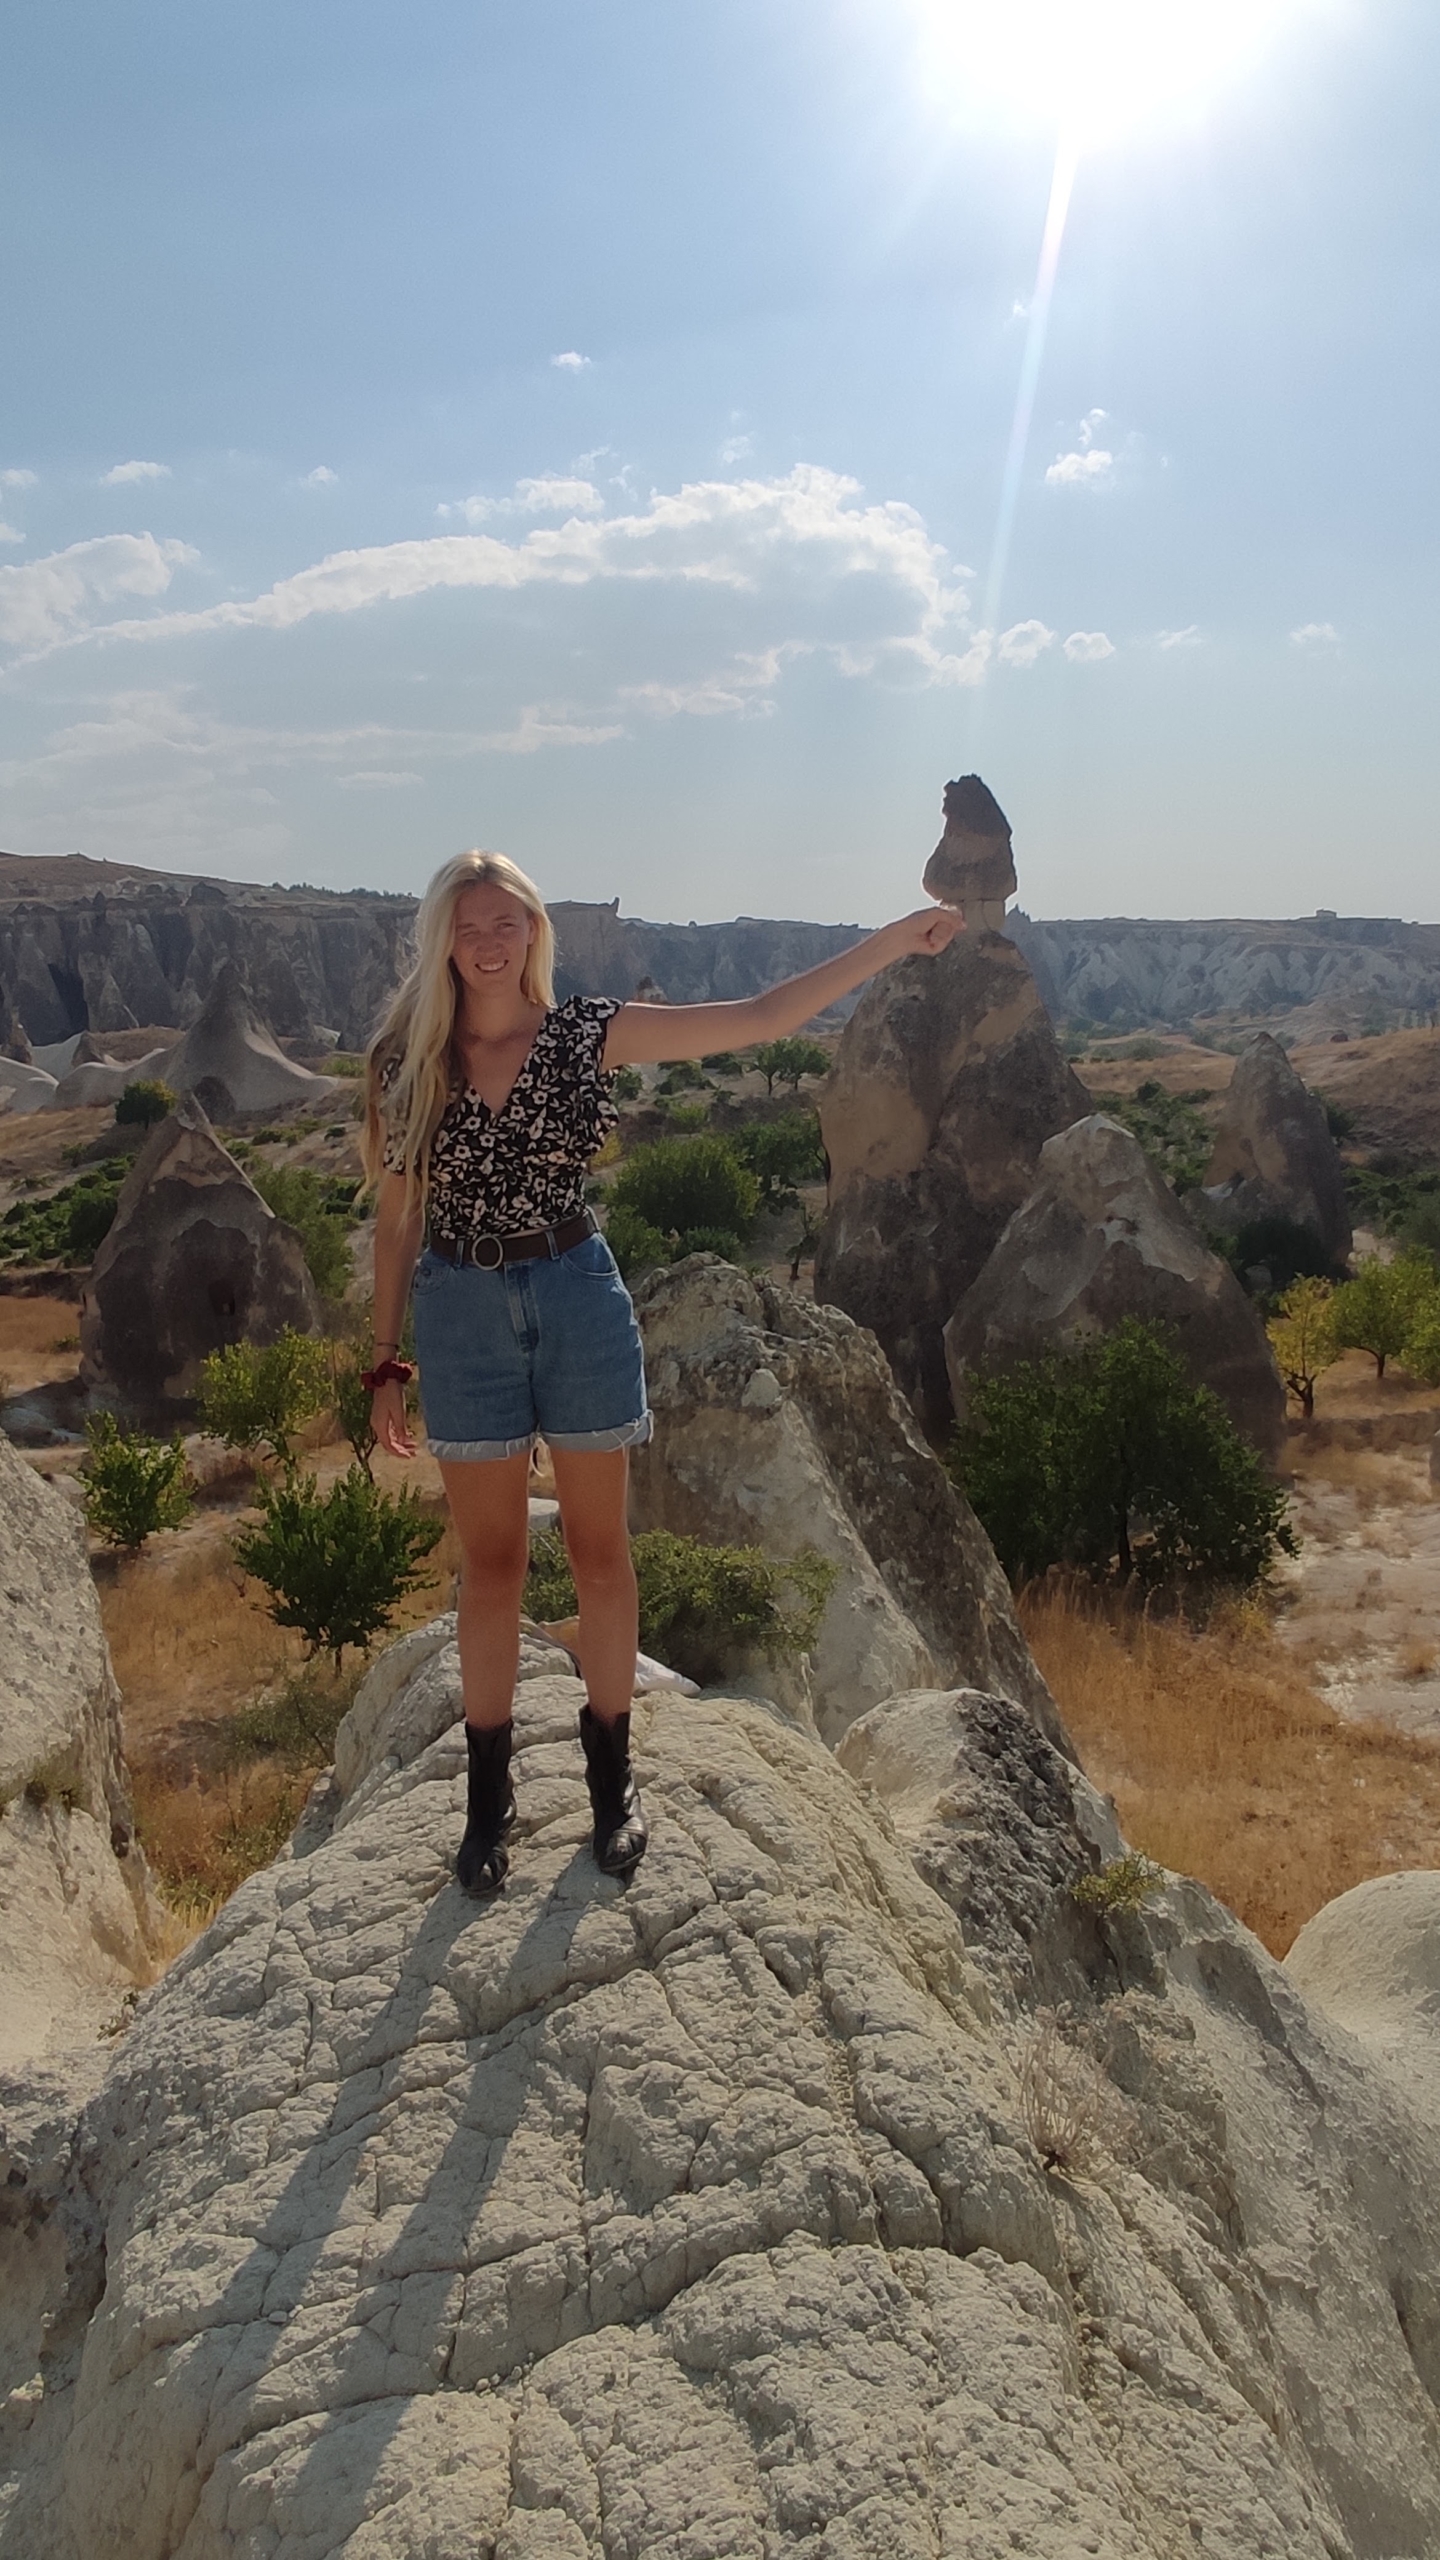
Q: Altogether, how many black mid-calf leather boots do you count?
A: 2